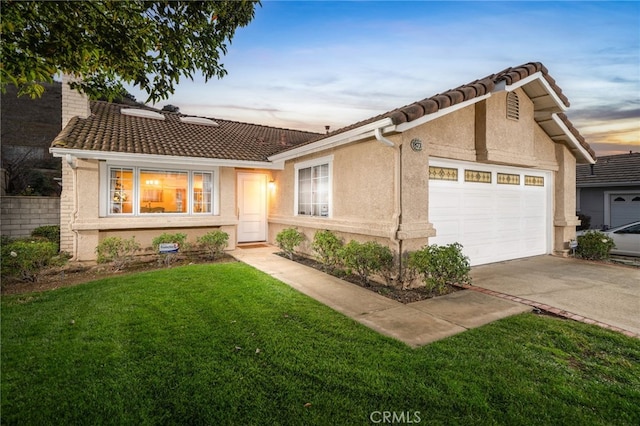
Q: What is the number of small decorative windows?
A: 4